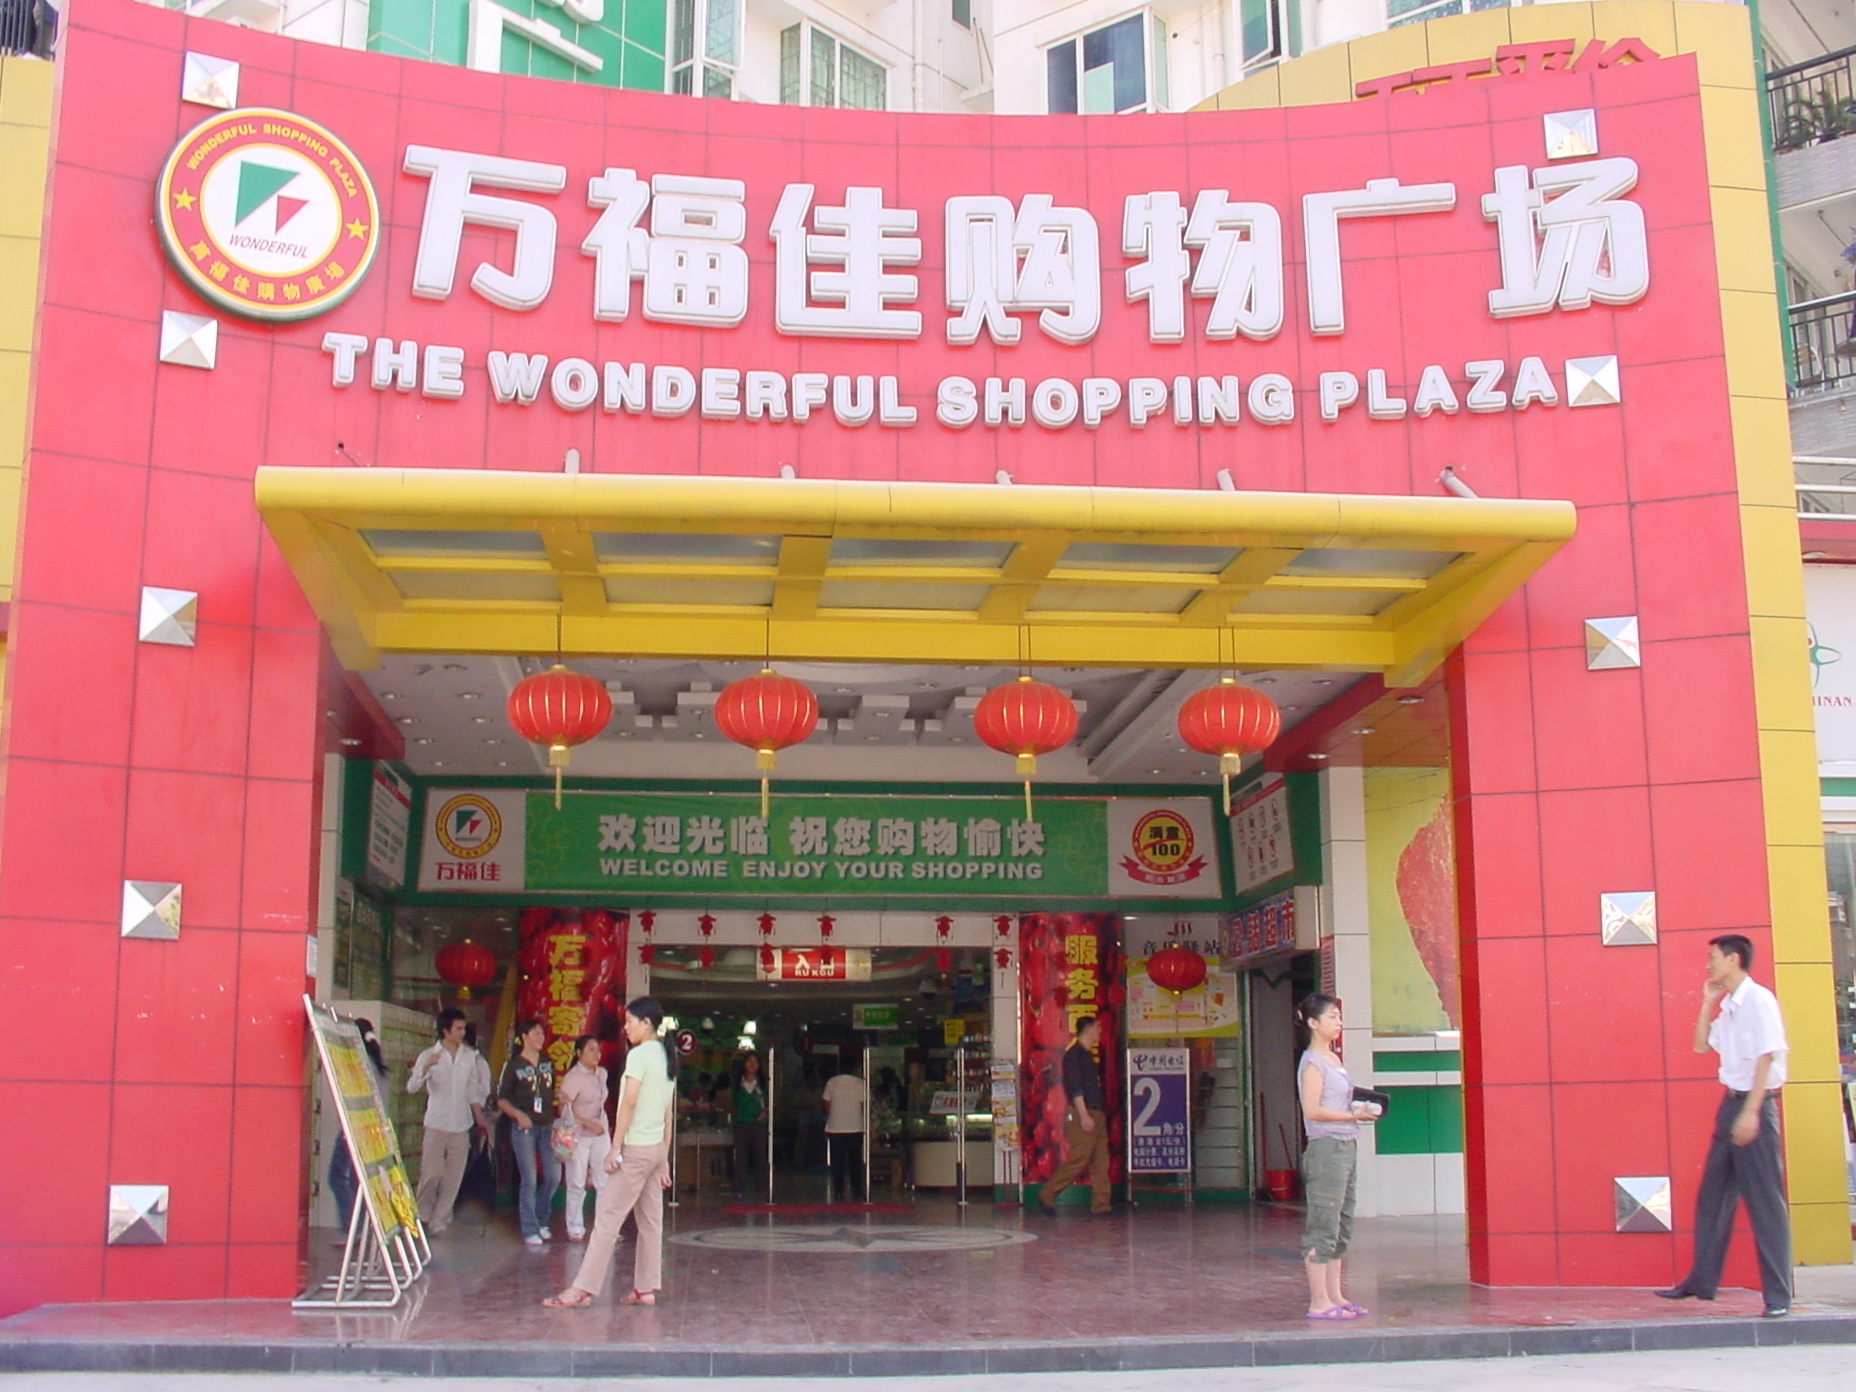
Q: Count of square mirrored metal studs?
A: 10